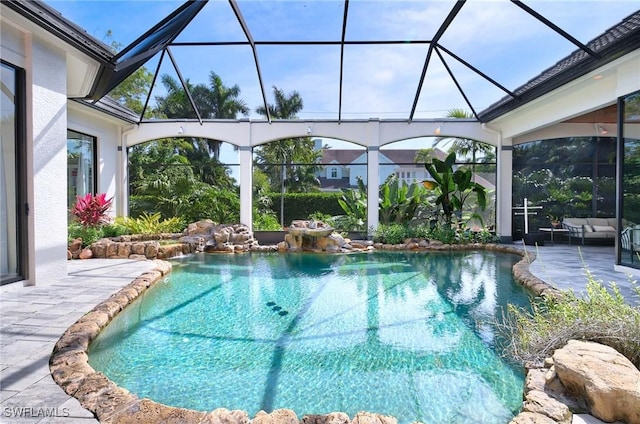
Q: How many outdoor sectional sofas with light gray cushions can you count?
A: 1